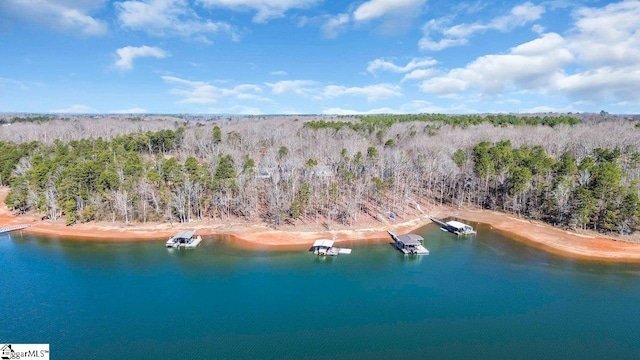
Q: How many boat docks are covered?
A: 4